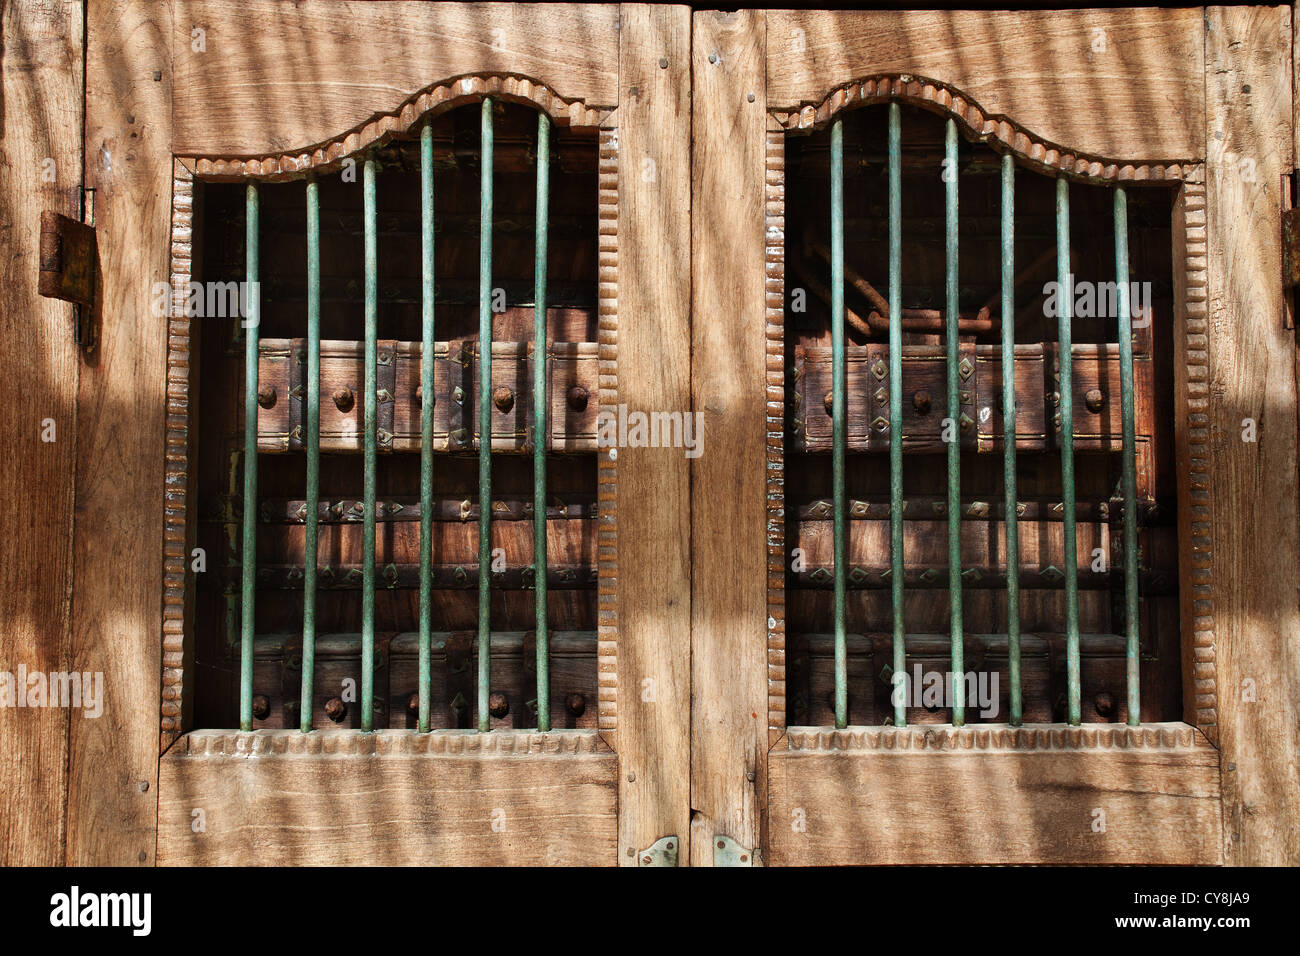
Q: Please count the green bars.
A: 12